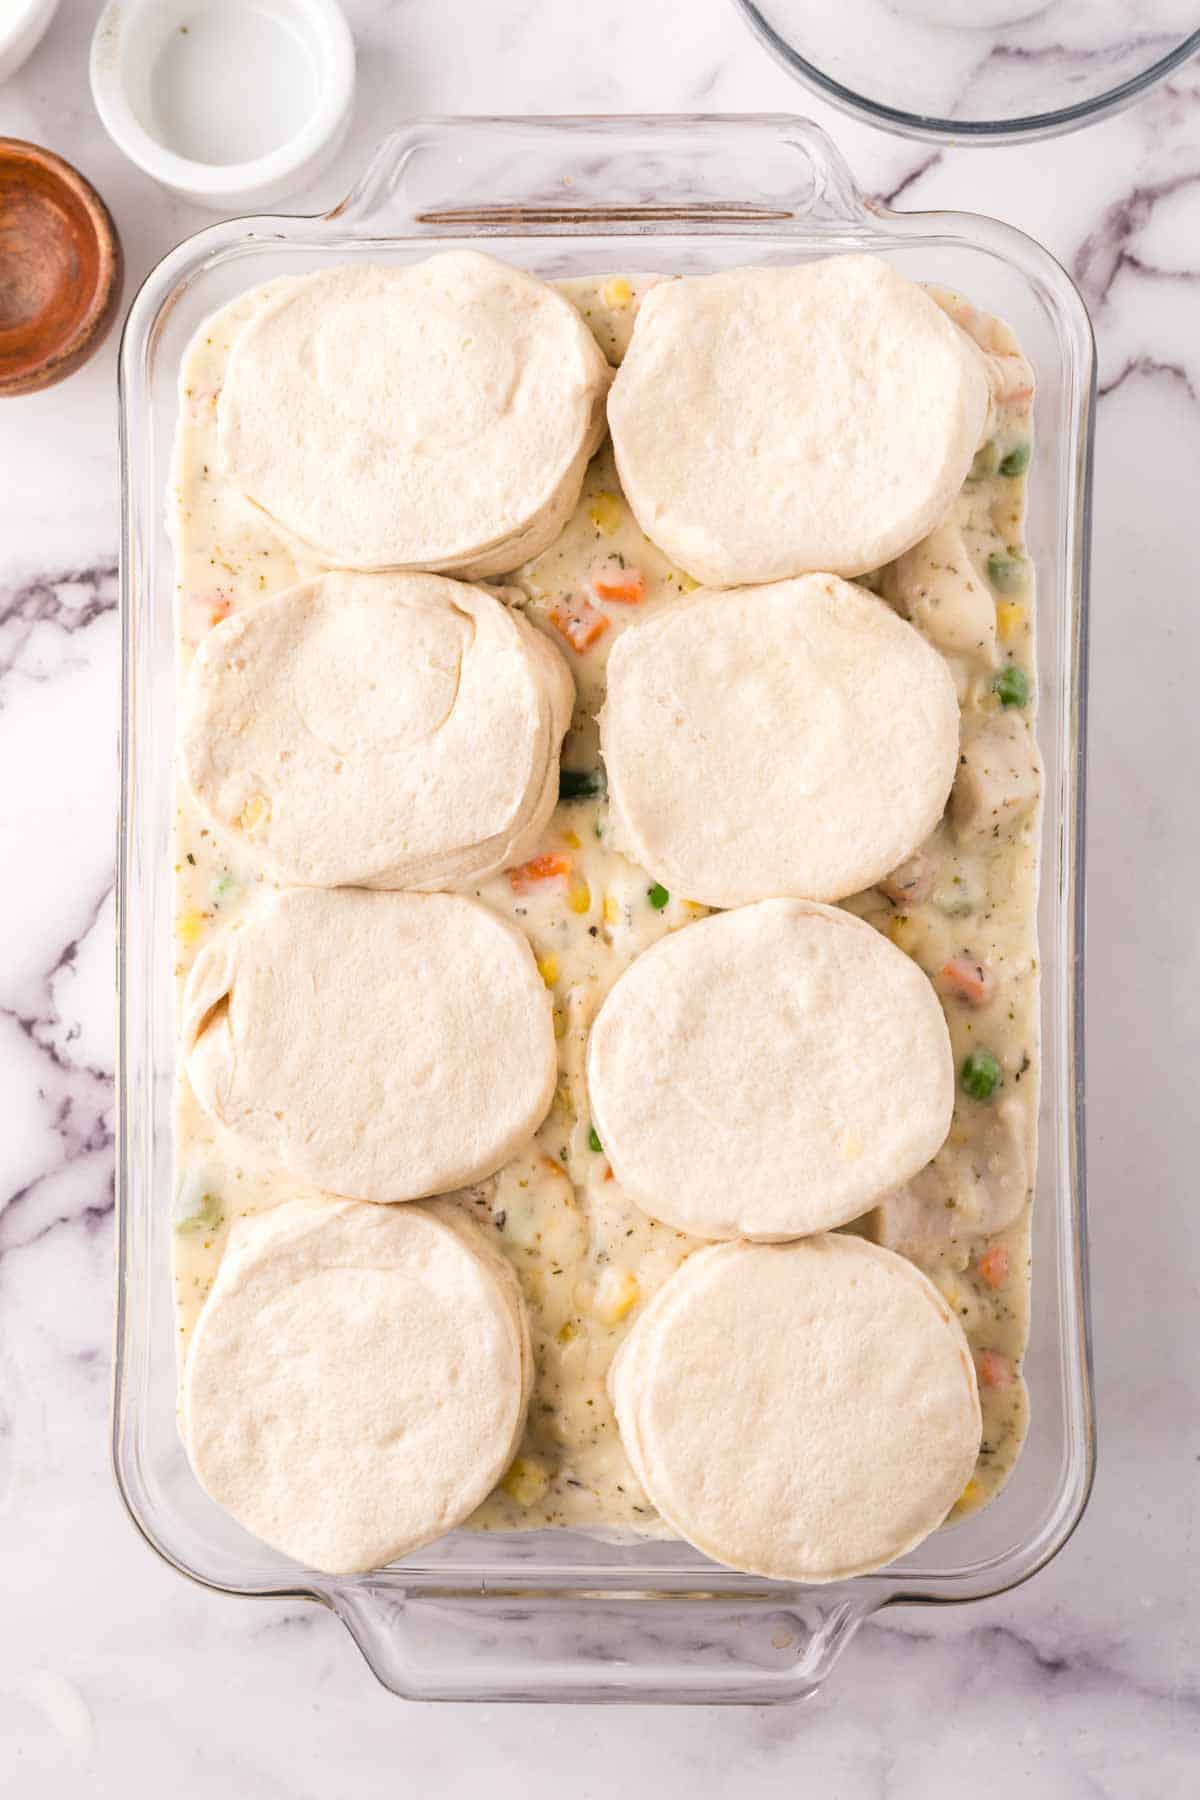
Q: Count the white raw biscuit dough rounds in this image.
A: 8